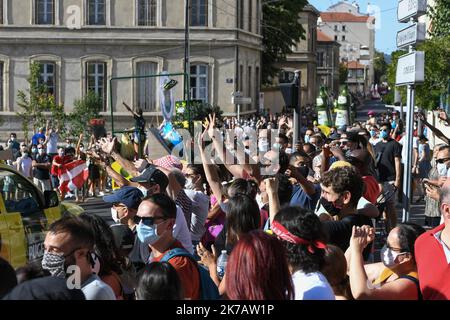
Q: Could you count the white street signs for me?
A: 3